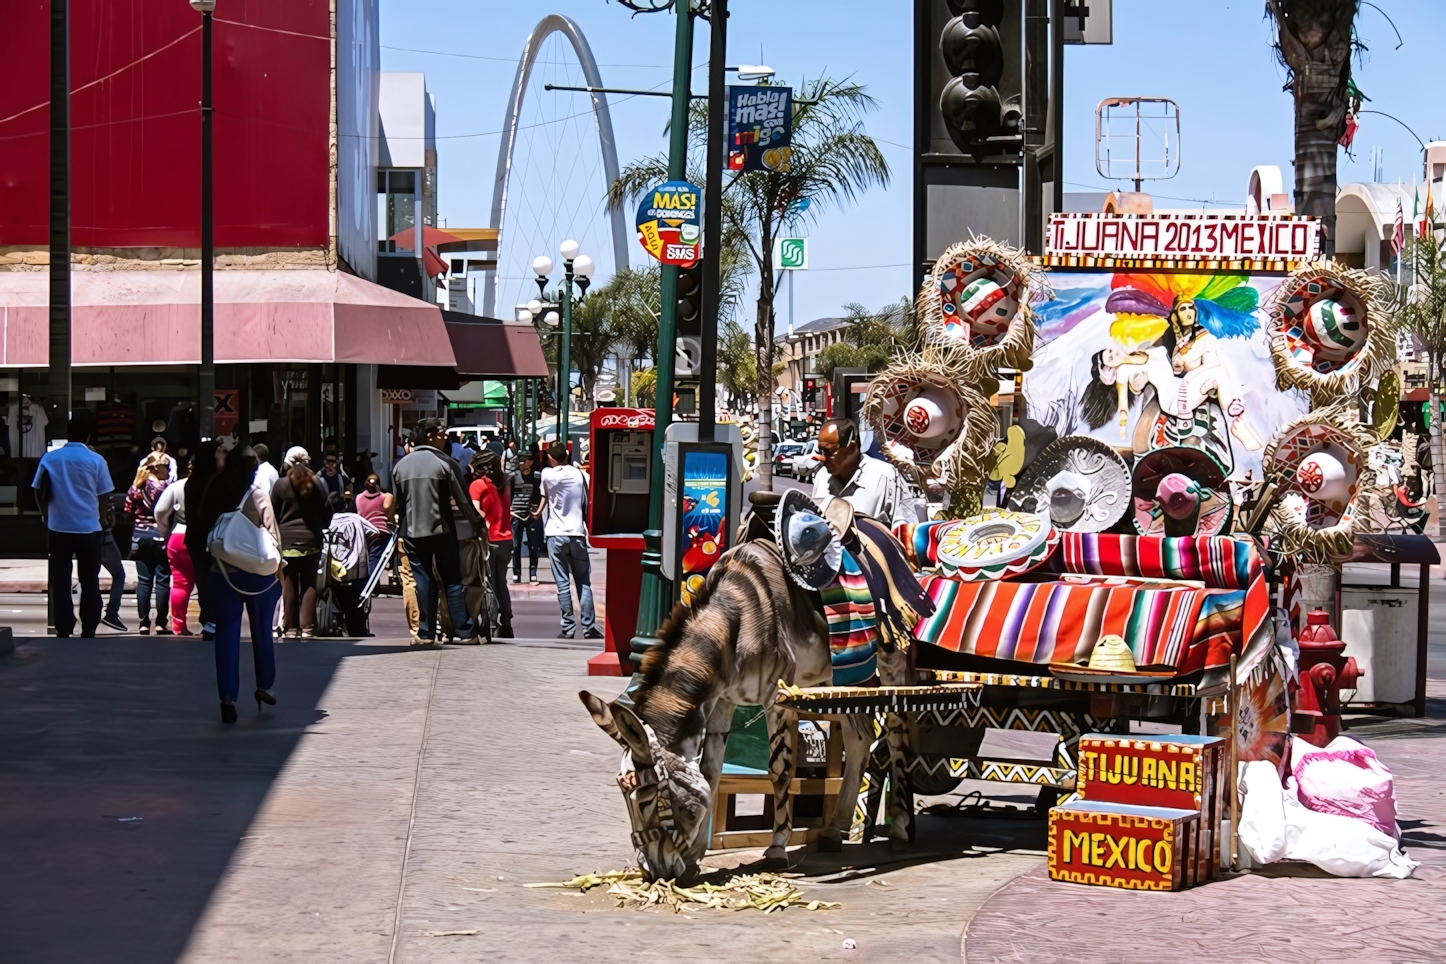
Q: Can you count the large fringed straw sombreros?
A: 4